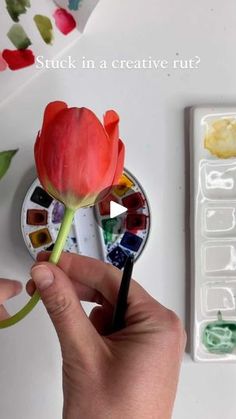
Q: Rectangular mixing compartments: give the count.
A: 6